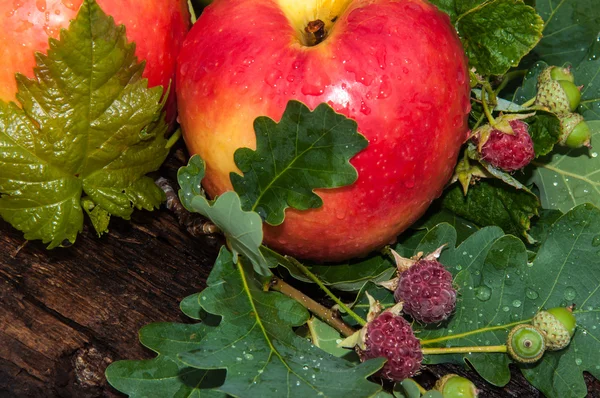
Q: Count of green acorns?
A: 6